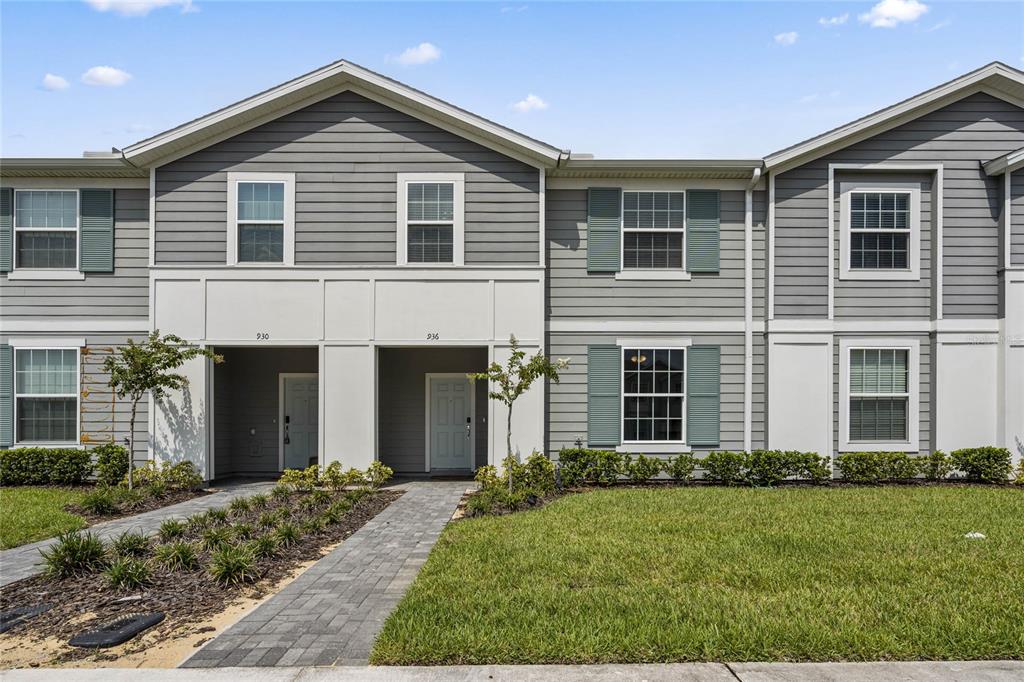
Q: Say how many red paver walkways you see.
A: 0